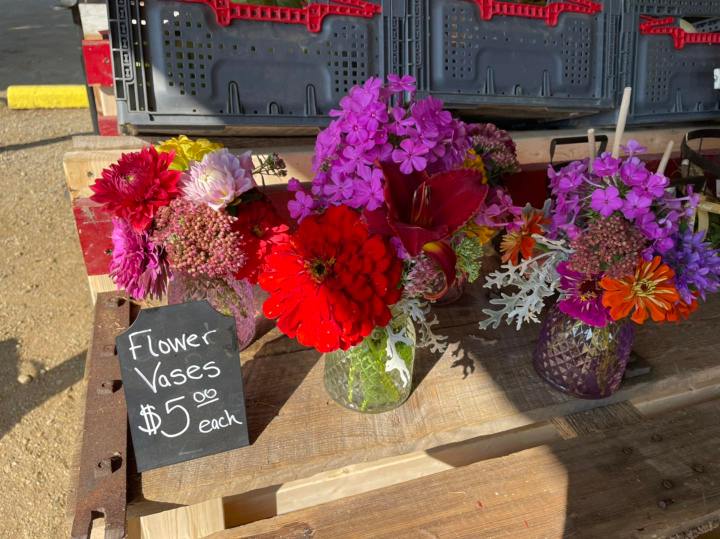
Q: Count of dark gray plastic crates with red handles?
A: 3